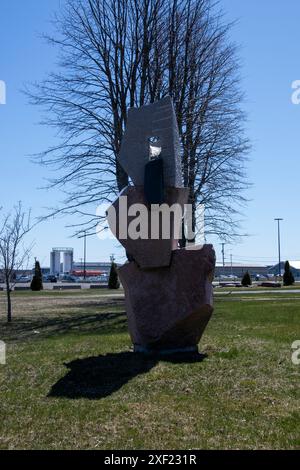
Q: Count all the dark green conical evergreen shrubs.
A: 4